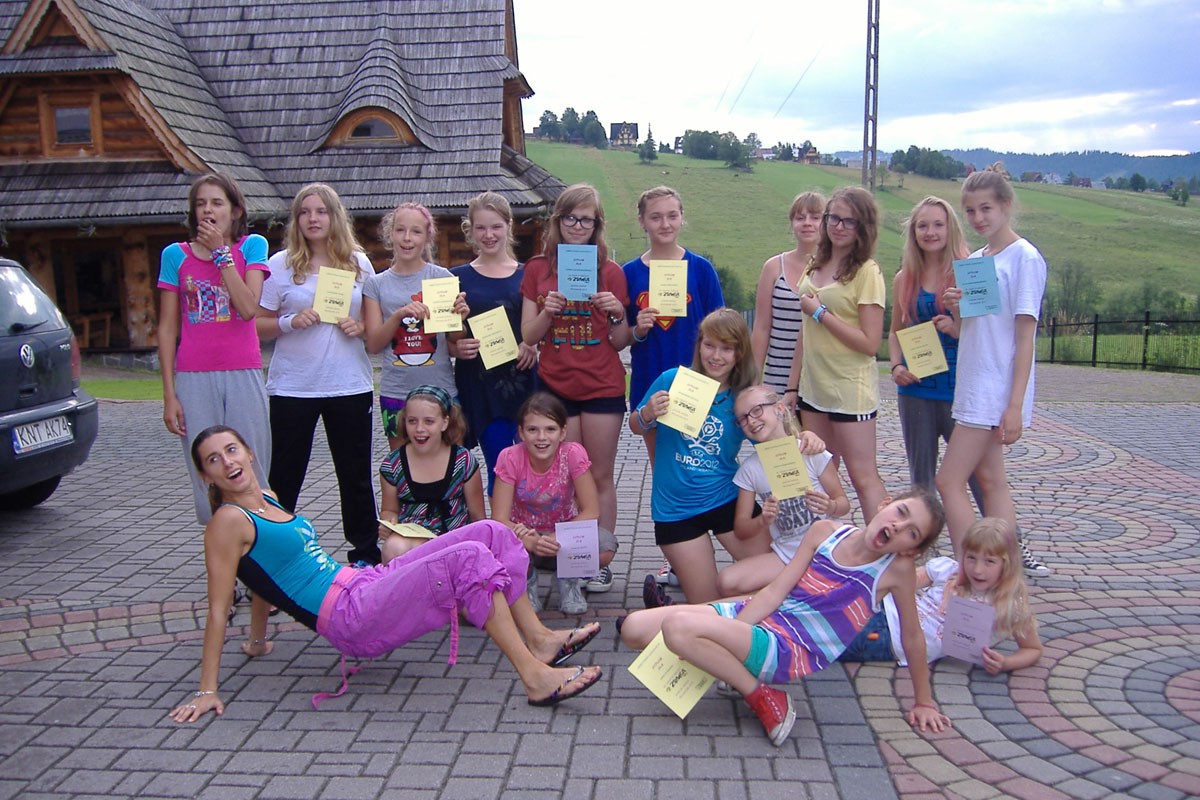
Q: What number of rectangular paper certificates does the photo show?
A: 13